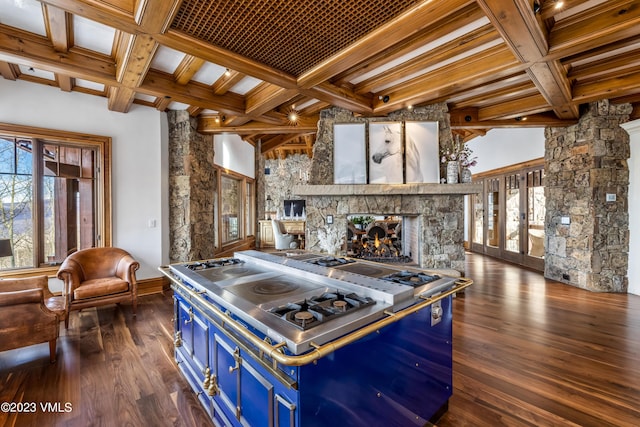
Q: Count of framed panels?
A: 3